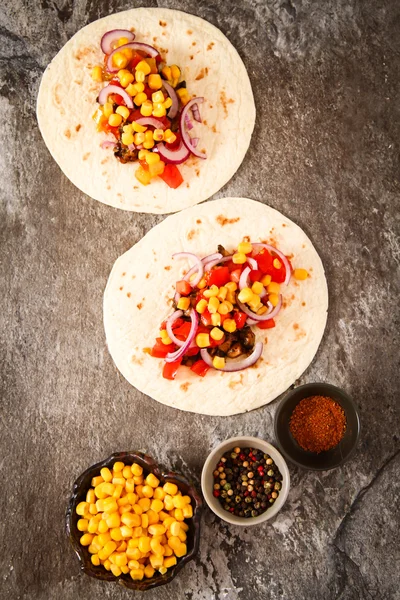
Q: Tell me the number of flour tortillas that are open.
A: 2